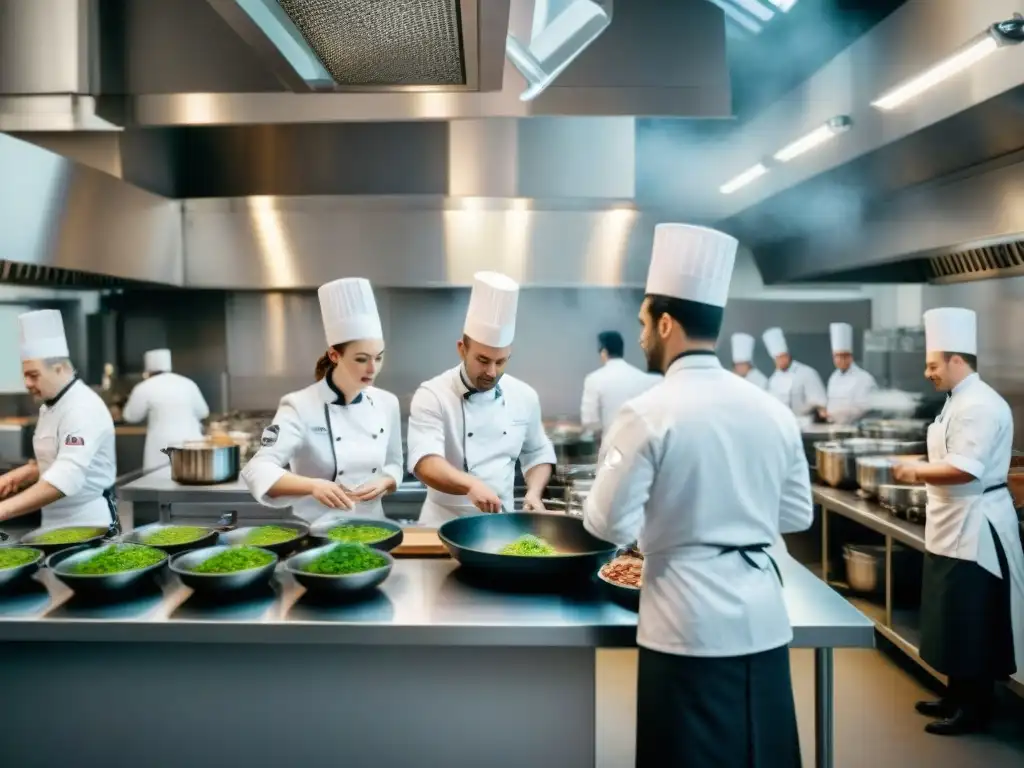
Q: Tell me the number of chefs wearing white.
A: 10